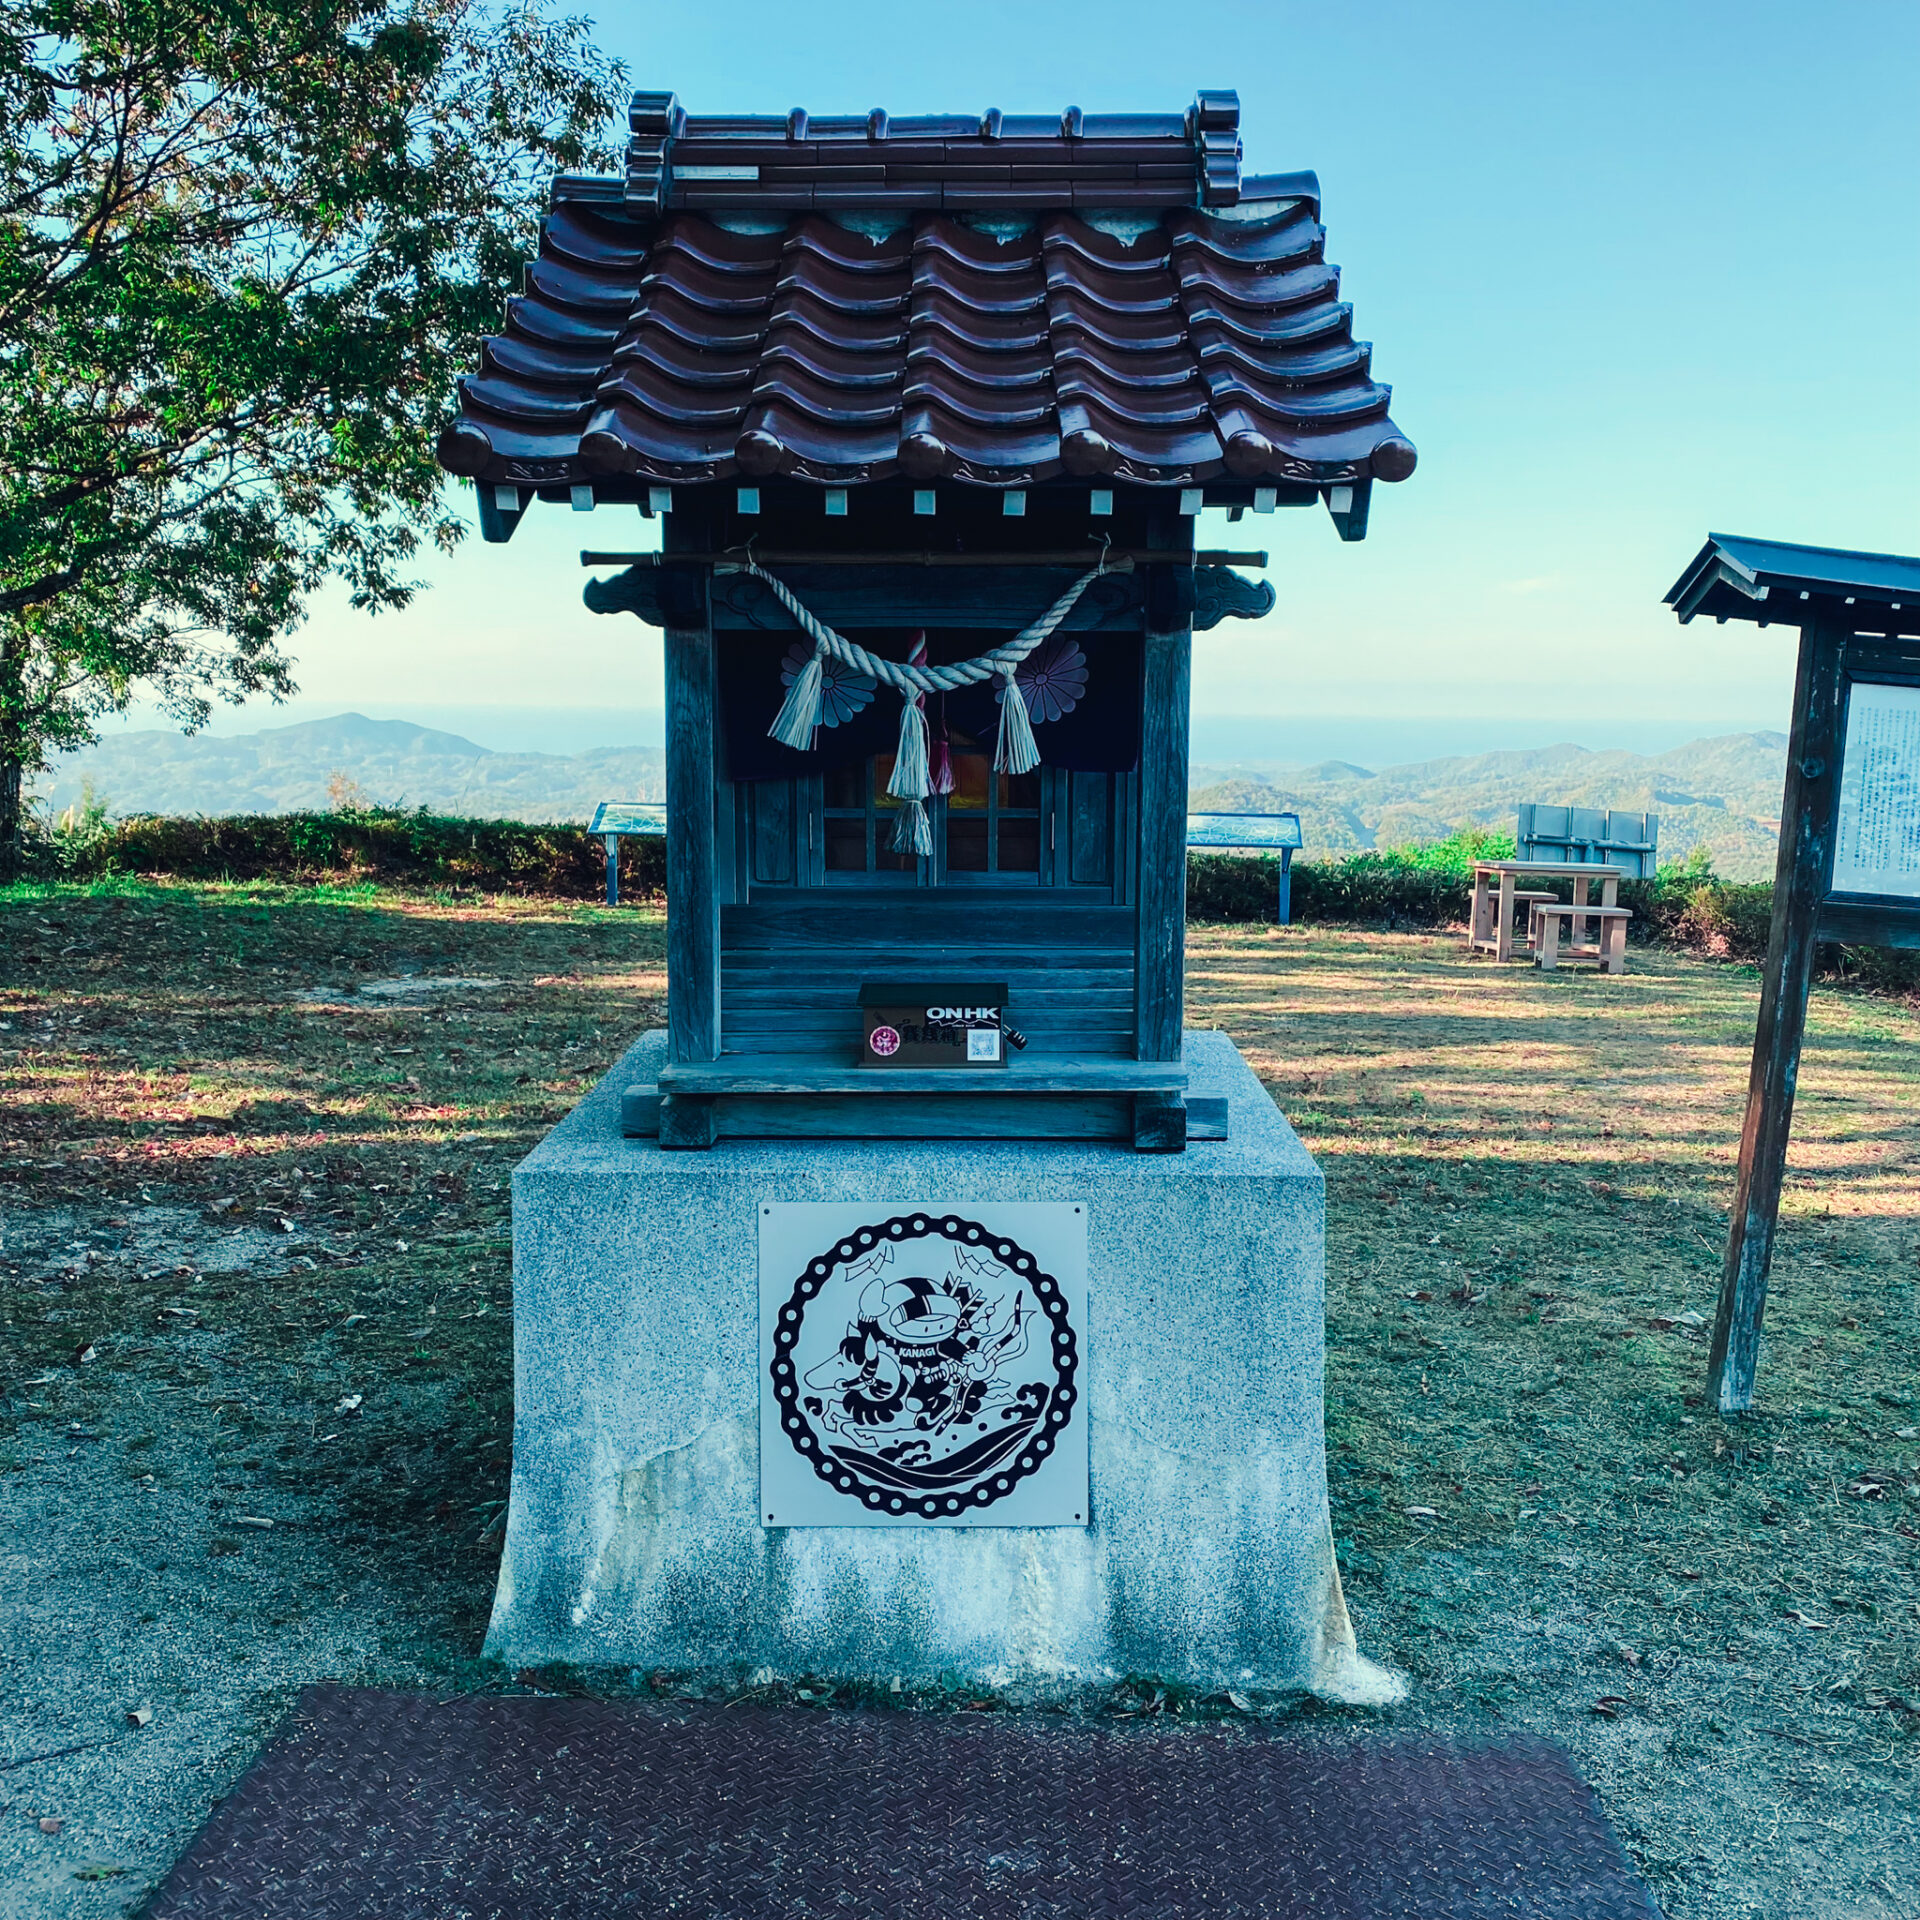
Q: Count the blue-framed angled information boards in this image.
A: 2